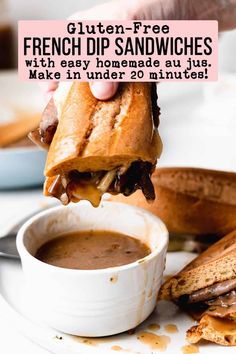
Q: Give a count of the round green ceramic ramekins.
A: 0